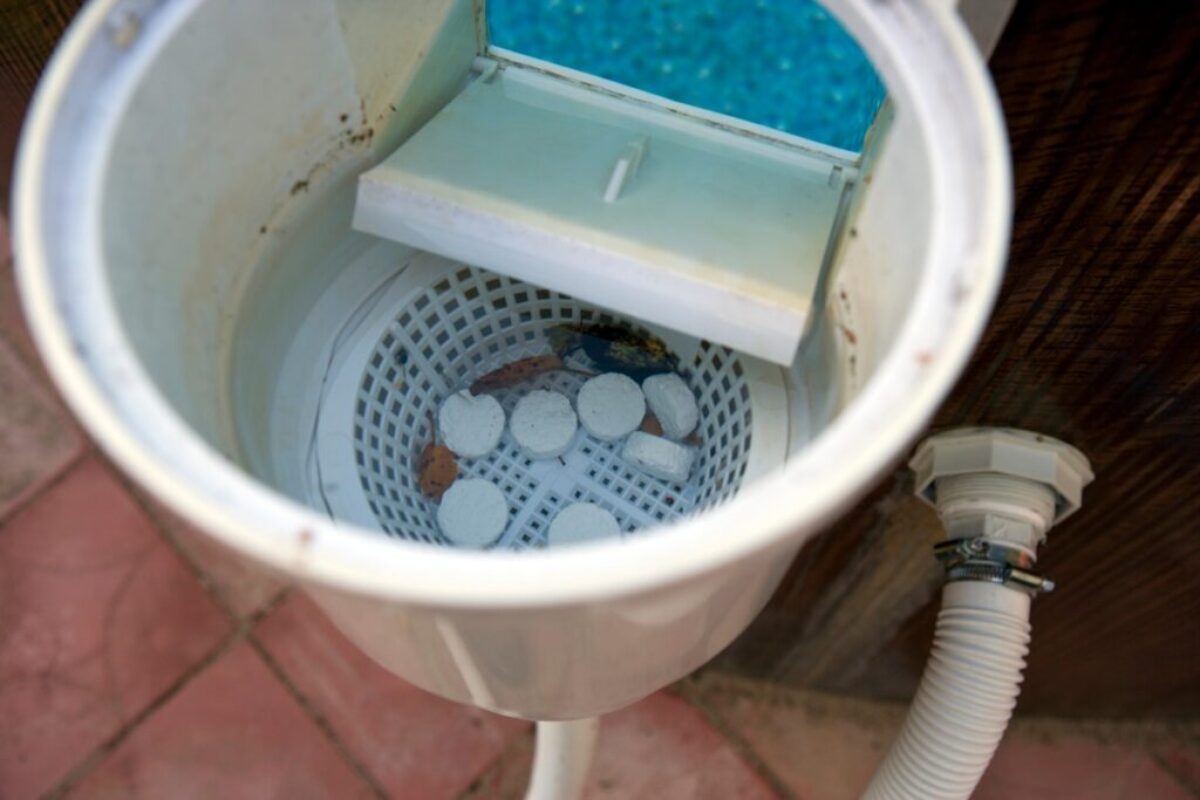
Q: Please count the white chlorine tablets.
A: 7